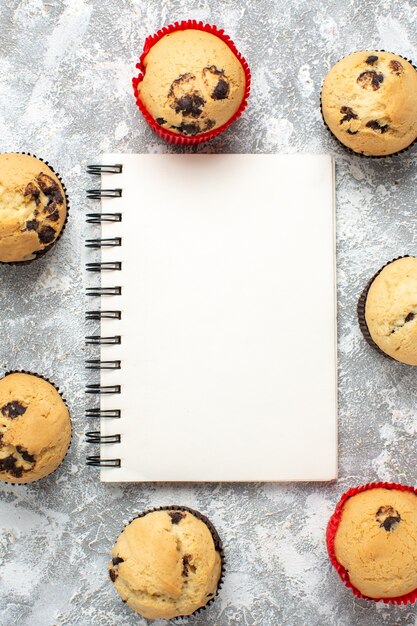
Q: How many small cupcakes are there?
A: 7